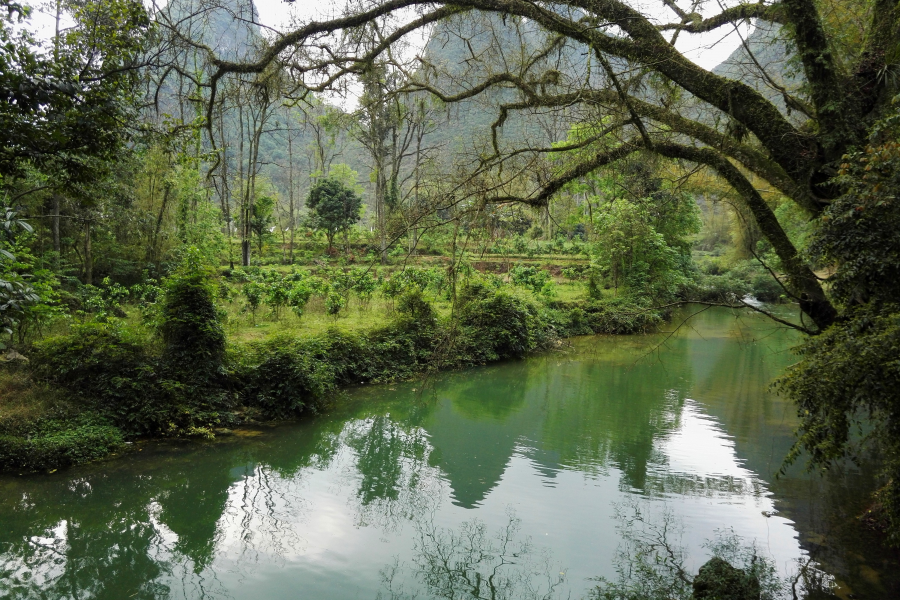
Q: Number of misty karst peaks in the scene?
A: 3